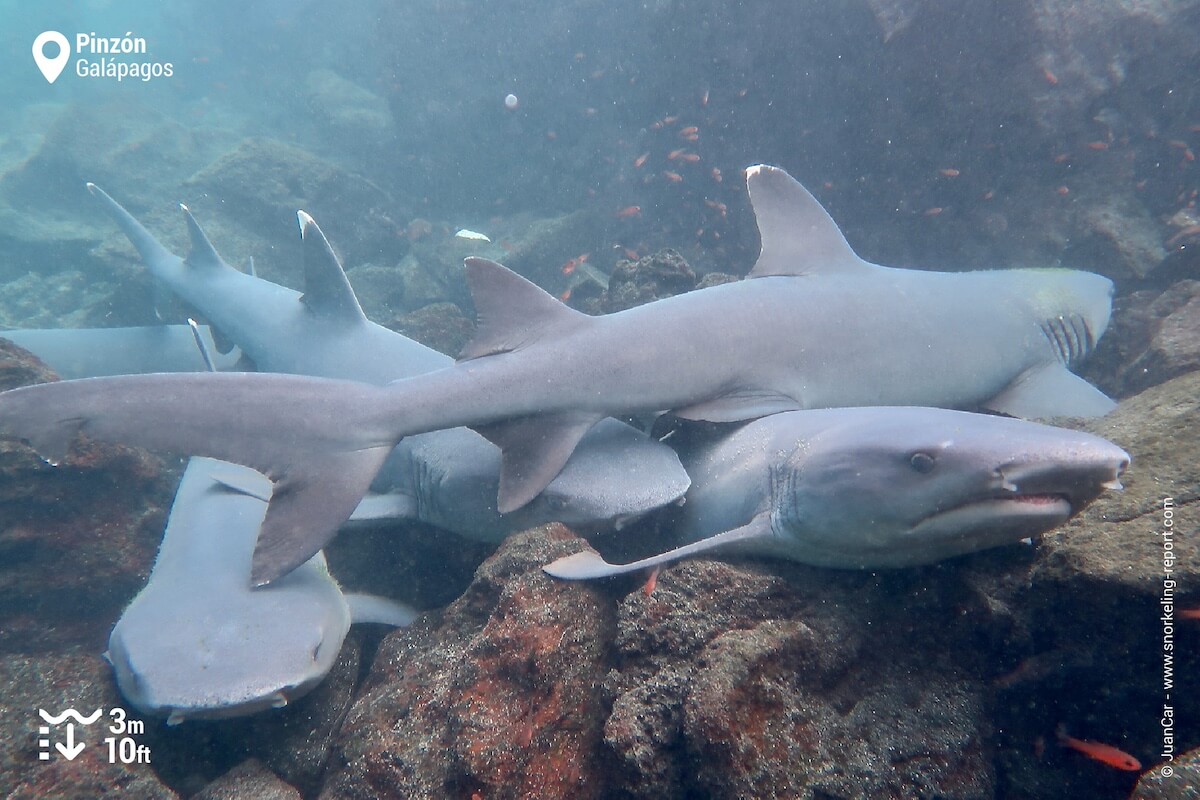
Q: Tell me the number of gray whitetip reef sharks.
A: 5